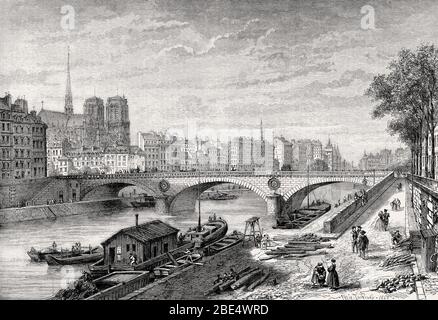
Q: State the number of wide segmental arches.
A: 3